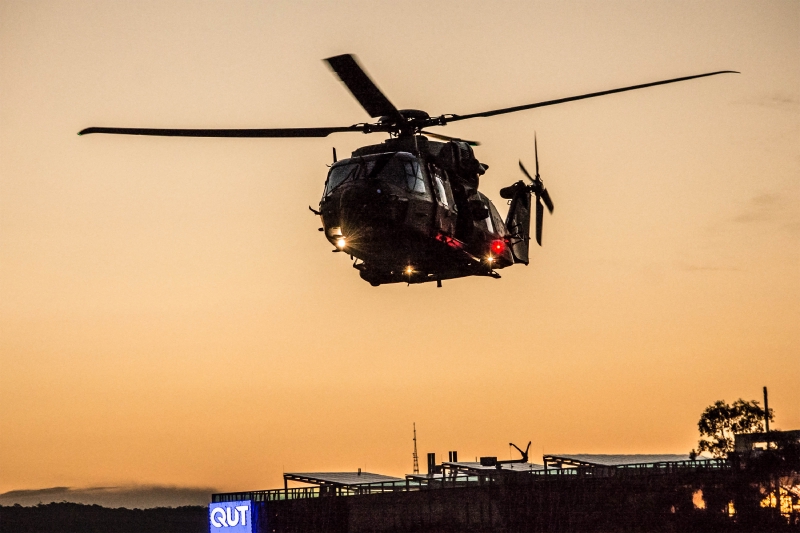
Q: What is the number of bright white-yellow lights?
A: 3